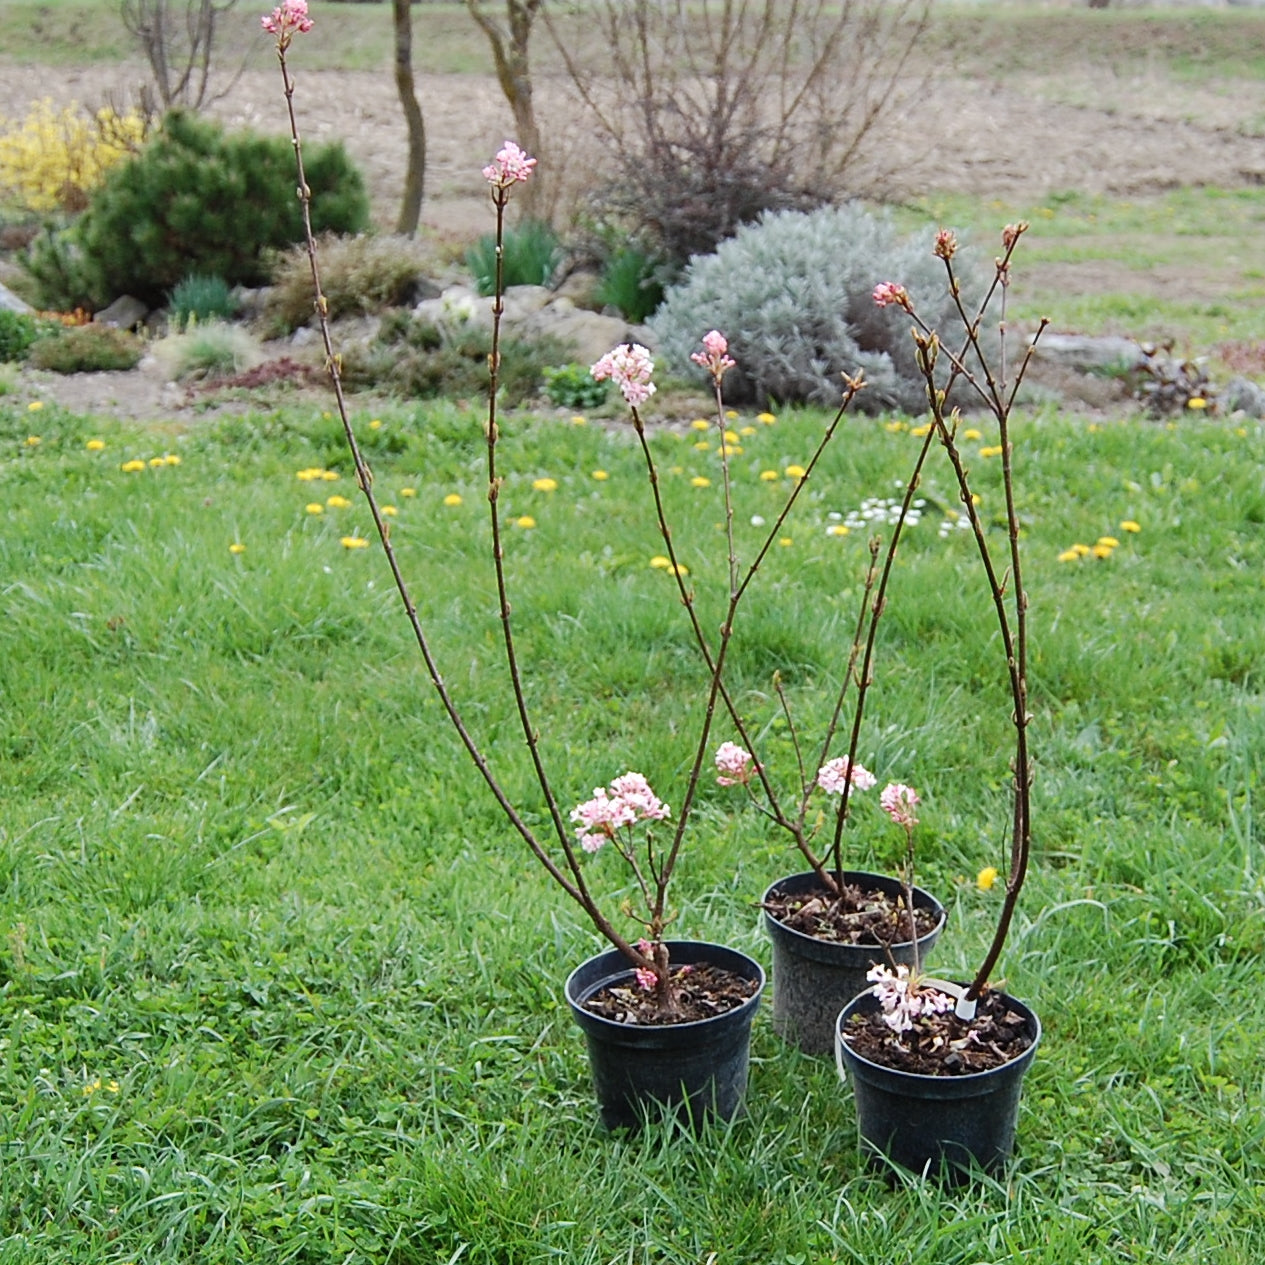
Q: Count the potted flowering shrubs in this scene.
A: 3